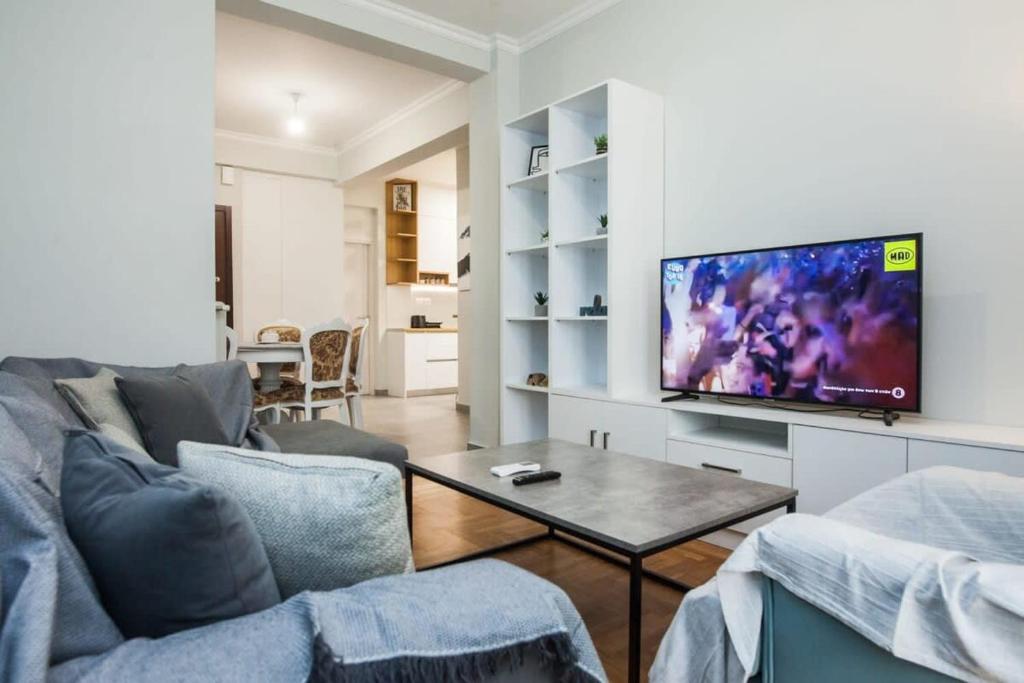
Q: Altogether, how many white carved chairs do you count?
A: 4